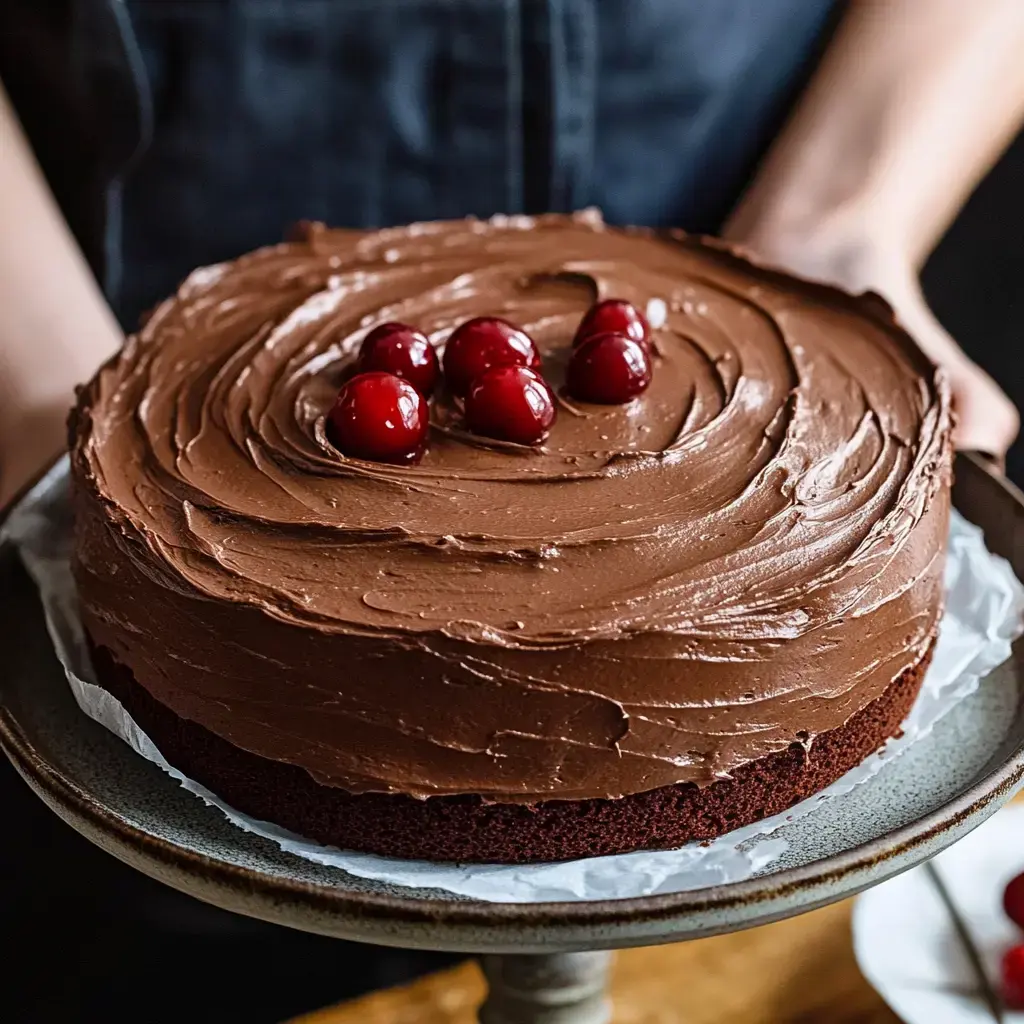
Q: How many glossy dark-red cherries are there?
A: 6